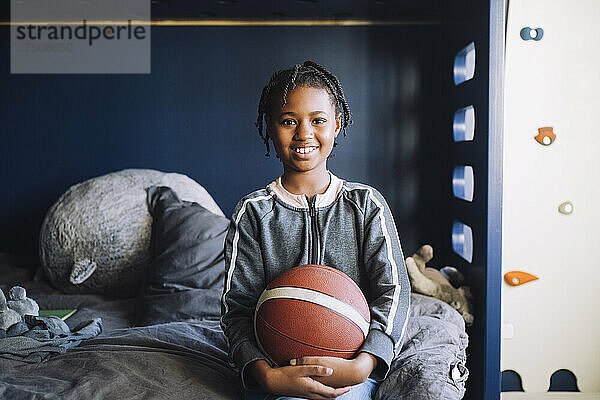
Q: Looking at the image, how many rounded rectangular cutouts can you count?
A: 4